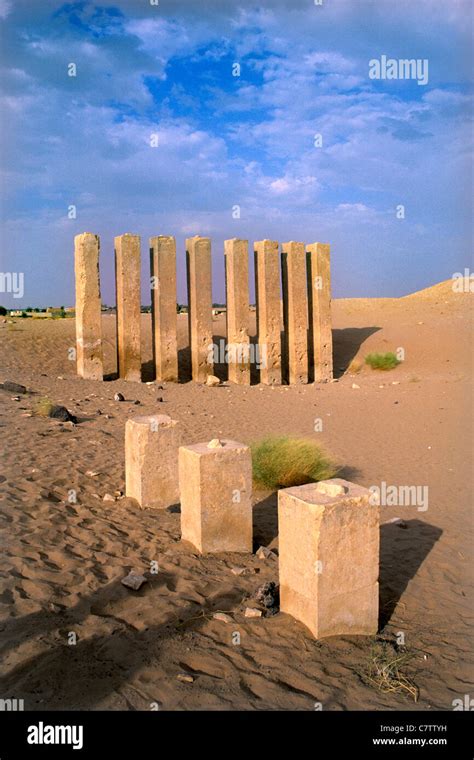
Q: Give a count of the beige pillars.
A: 11